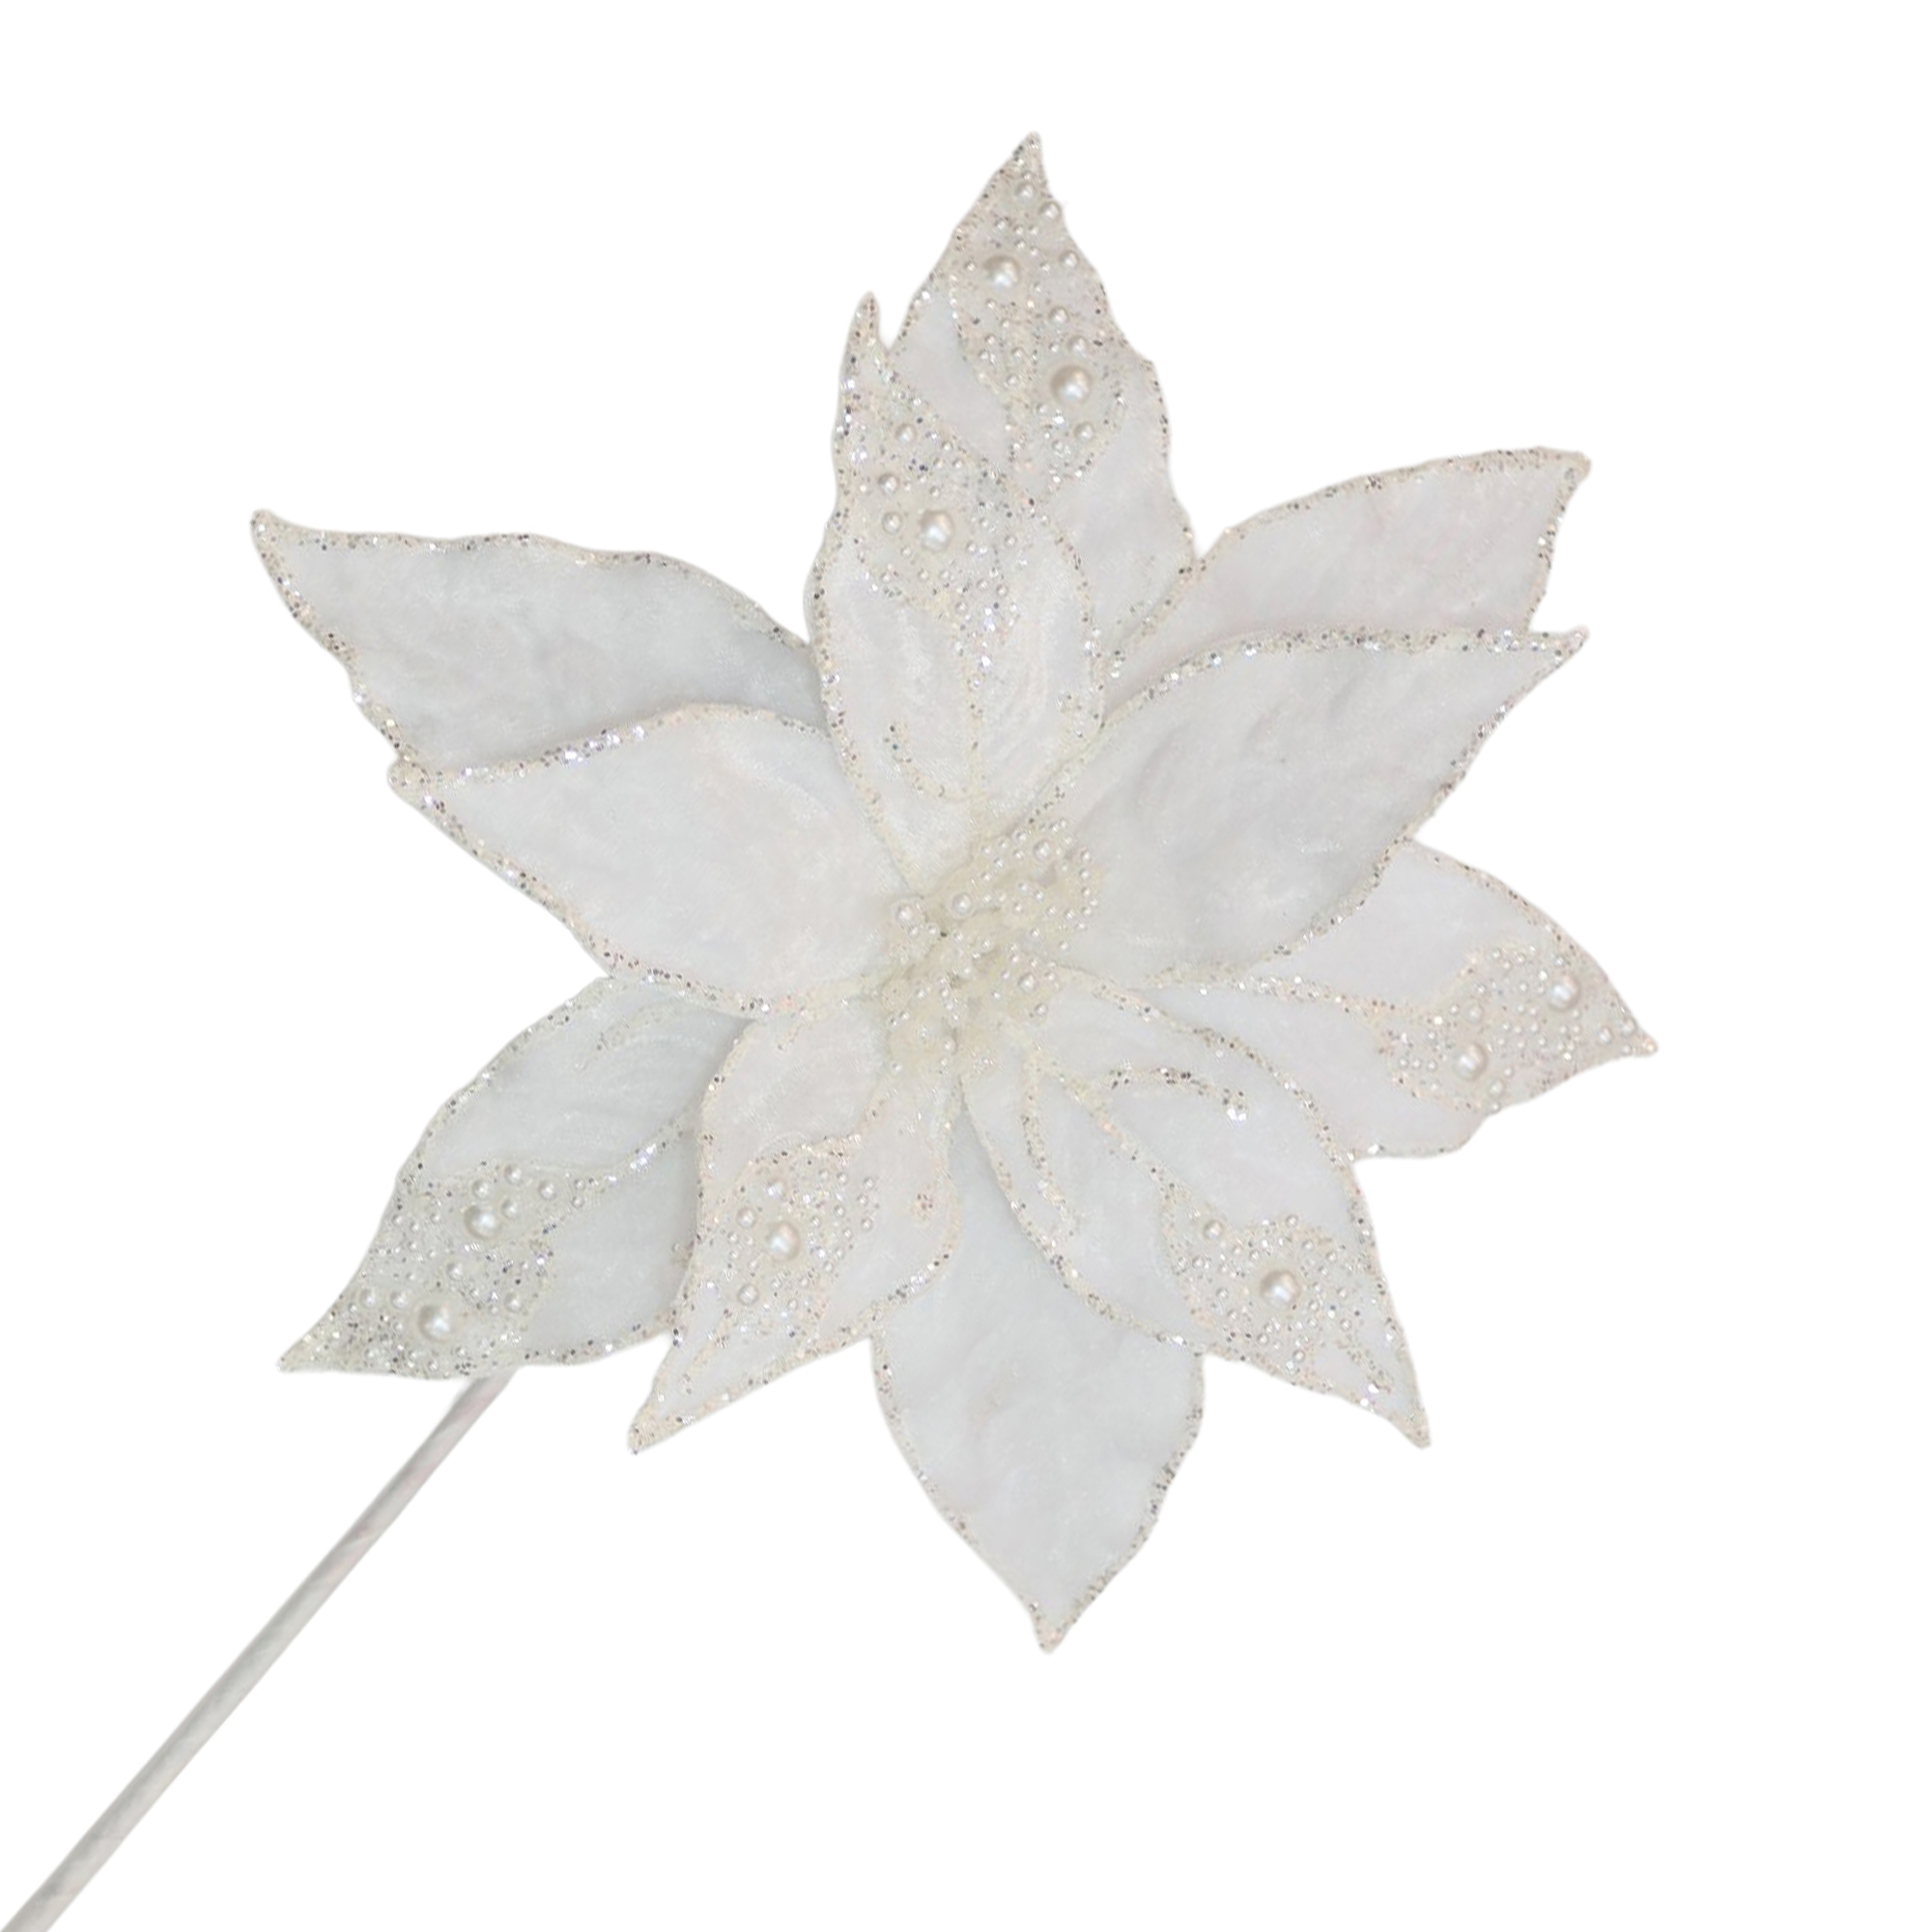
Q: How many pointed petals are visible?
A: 11